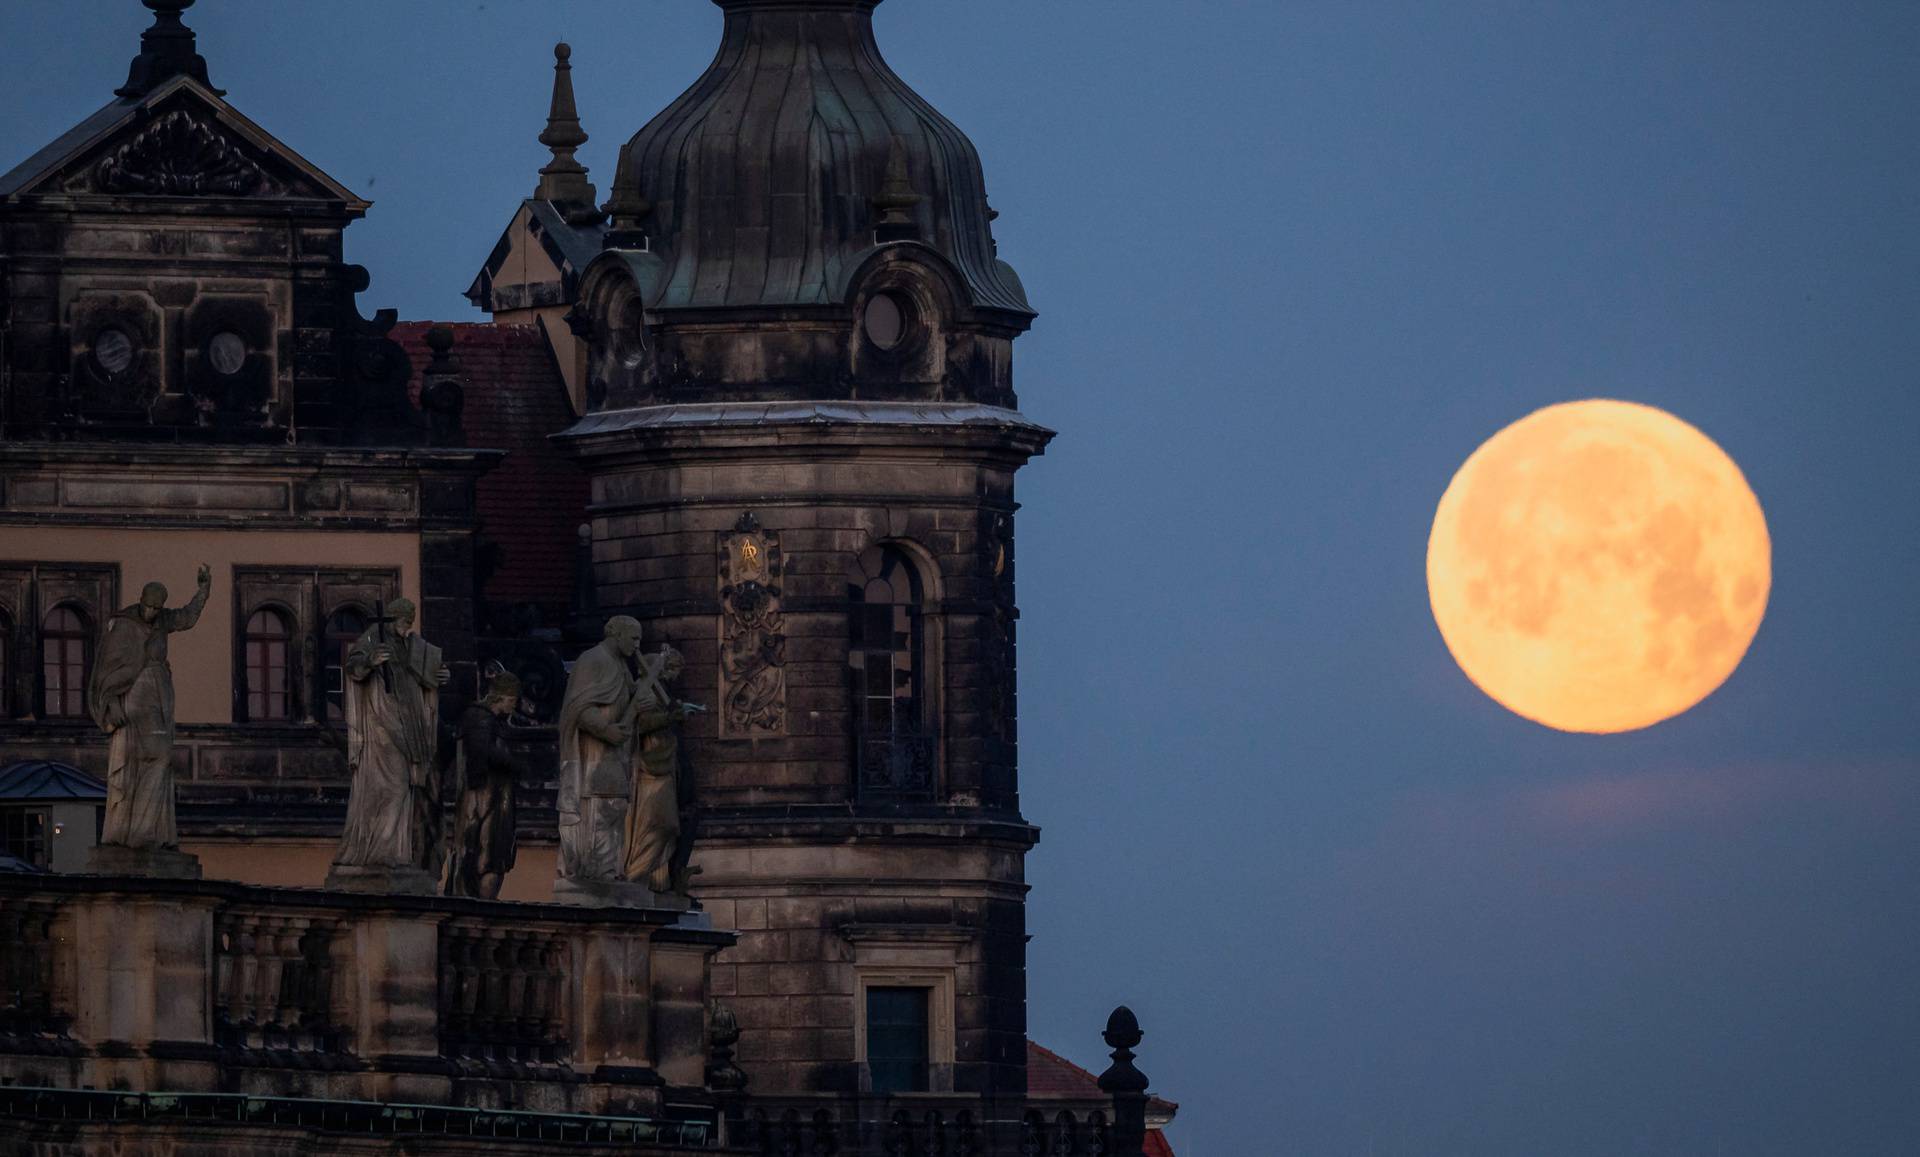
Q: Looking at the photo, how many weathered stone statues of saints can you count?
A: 5